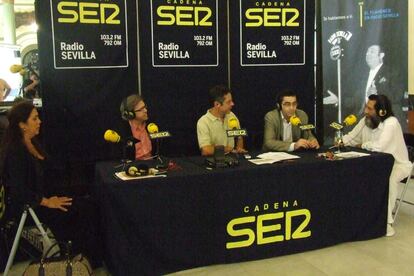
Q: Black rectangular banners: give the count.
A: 3